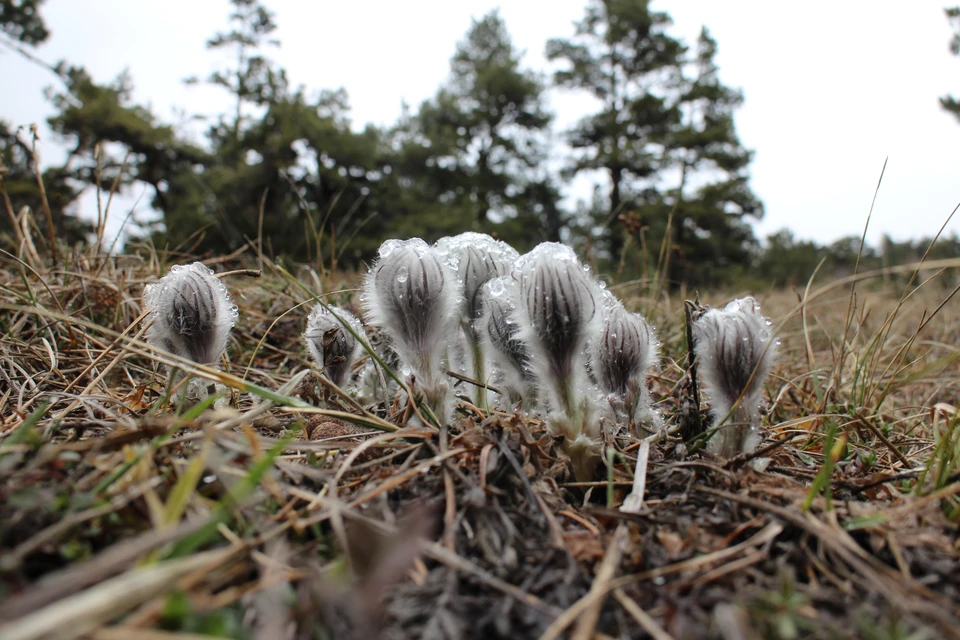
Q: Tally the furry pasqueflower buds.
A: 8